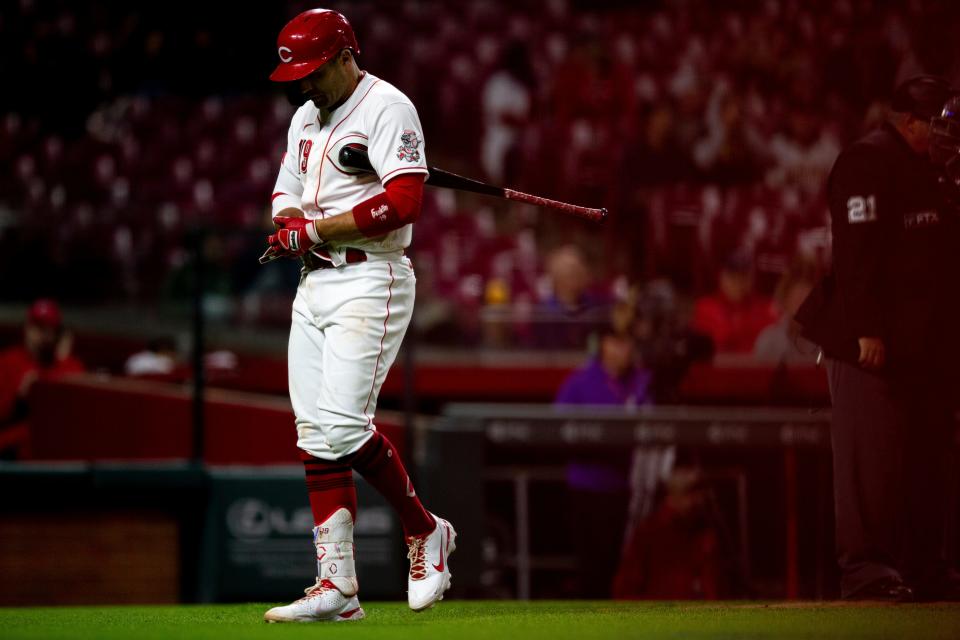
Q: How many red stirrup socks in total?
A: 2